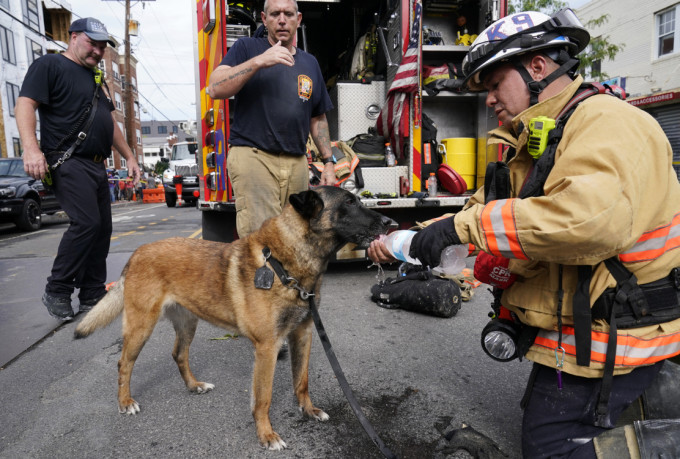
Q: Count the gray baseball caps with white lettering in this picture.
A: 1